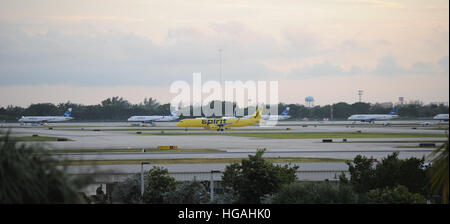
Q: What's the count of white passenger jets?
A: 5